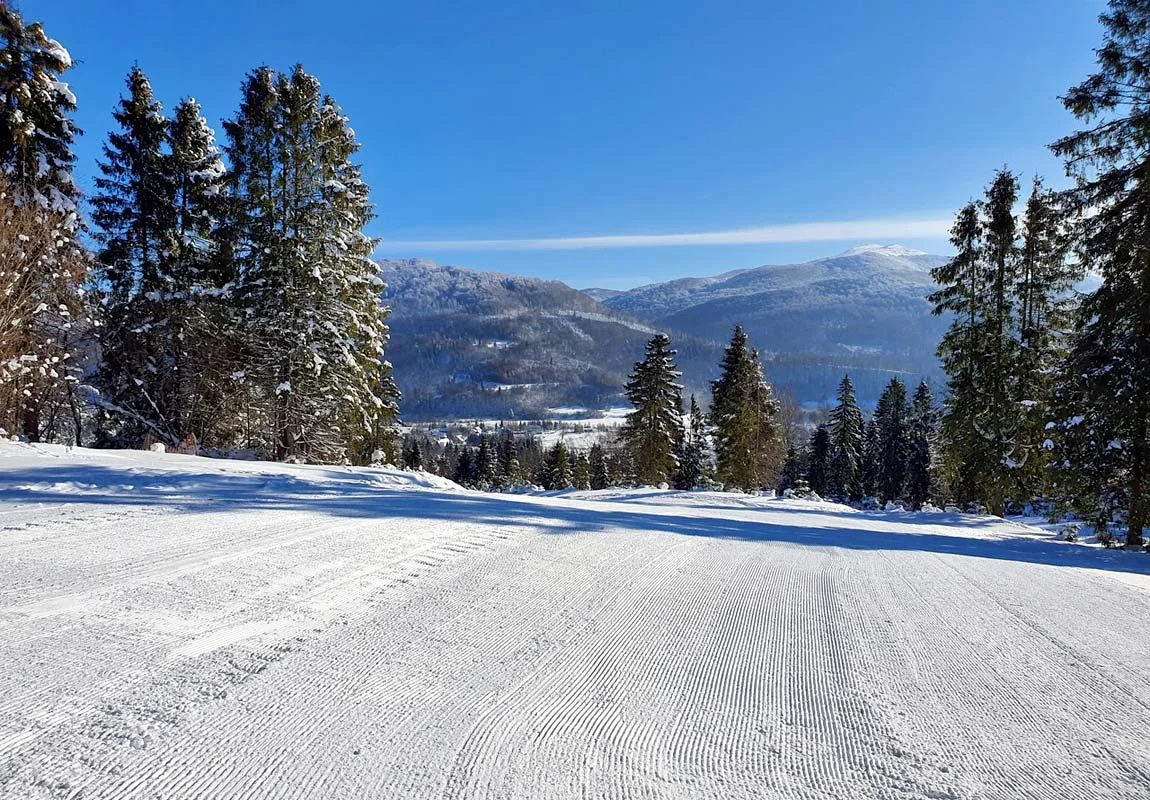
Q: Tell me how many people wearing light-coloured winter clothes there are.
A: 0